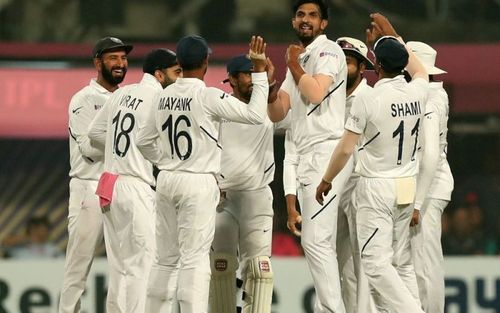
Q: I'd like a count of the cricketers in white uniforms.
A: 8